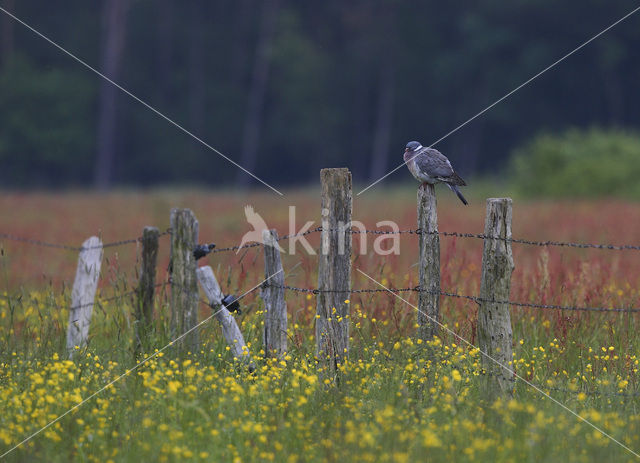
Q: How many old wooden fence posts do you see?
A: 8